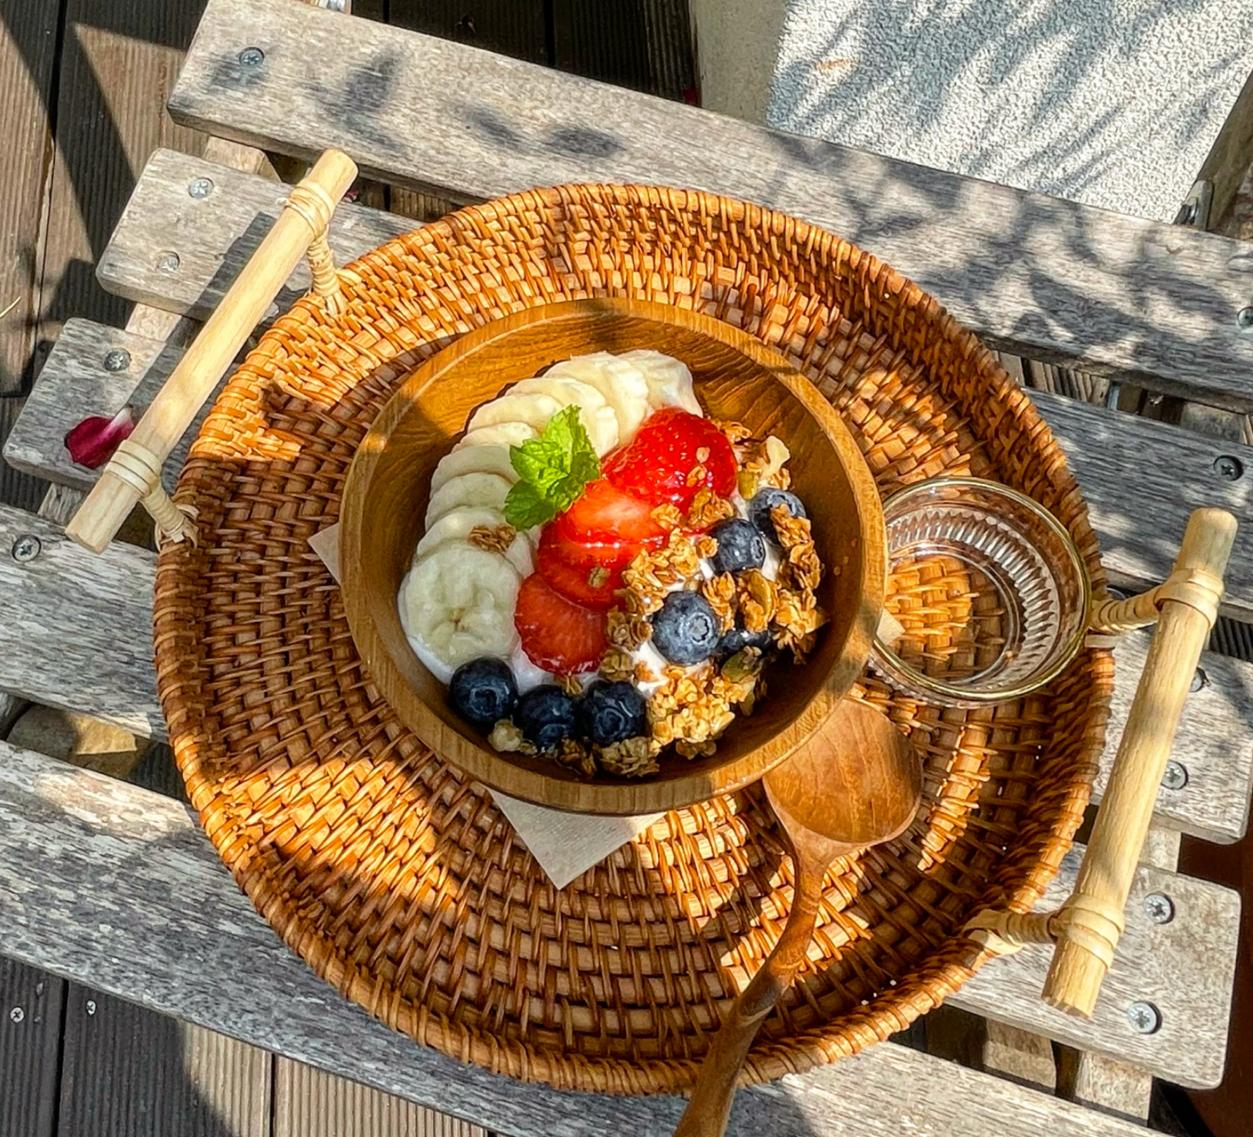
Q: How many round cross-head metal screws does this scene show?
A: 13